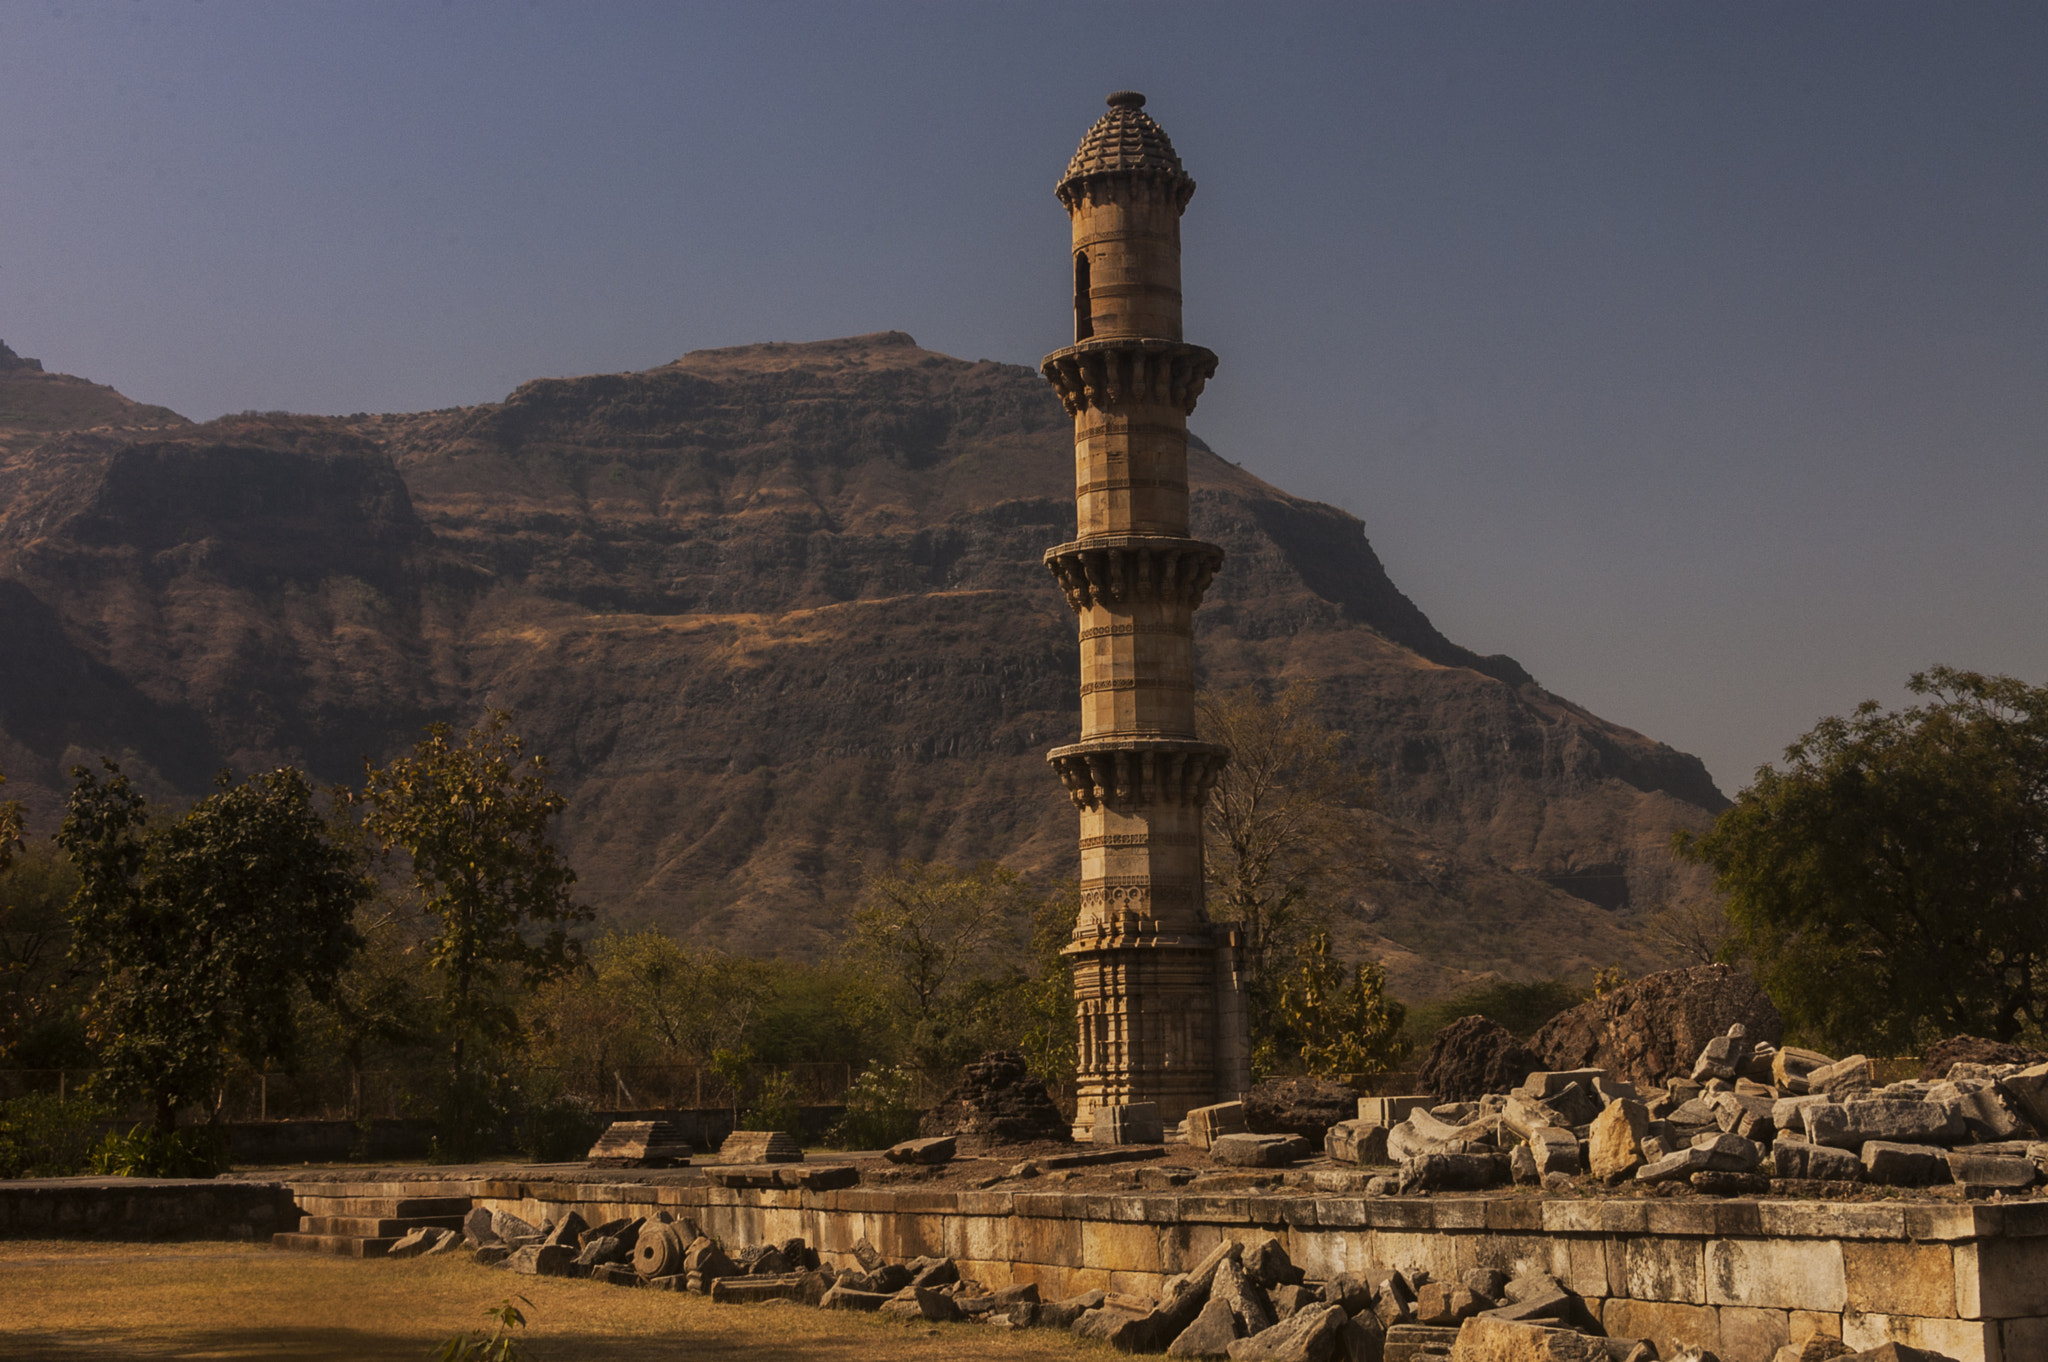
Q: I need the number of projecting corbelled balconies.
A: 3